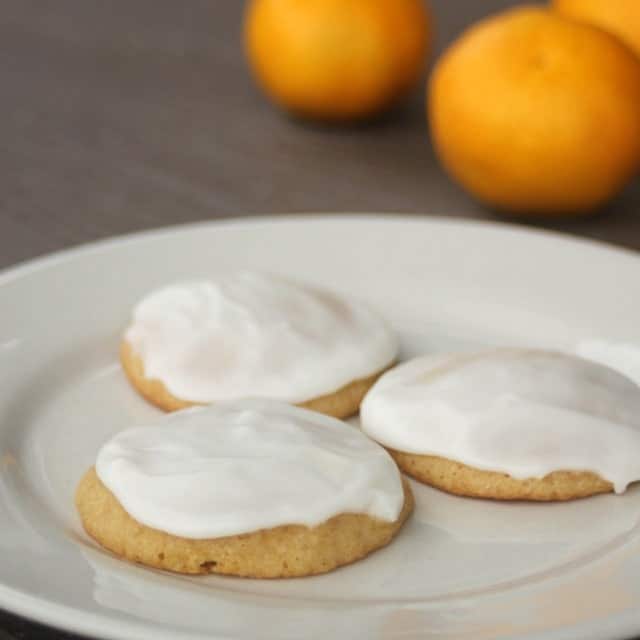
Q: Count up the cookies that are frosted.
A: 3